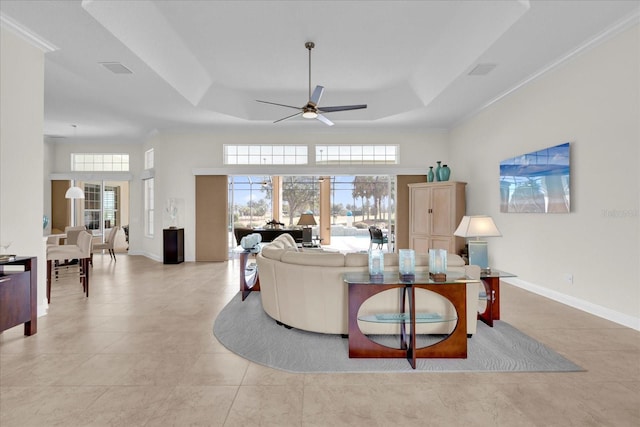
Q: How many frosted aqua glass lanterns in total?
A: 3